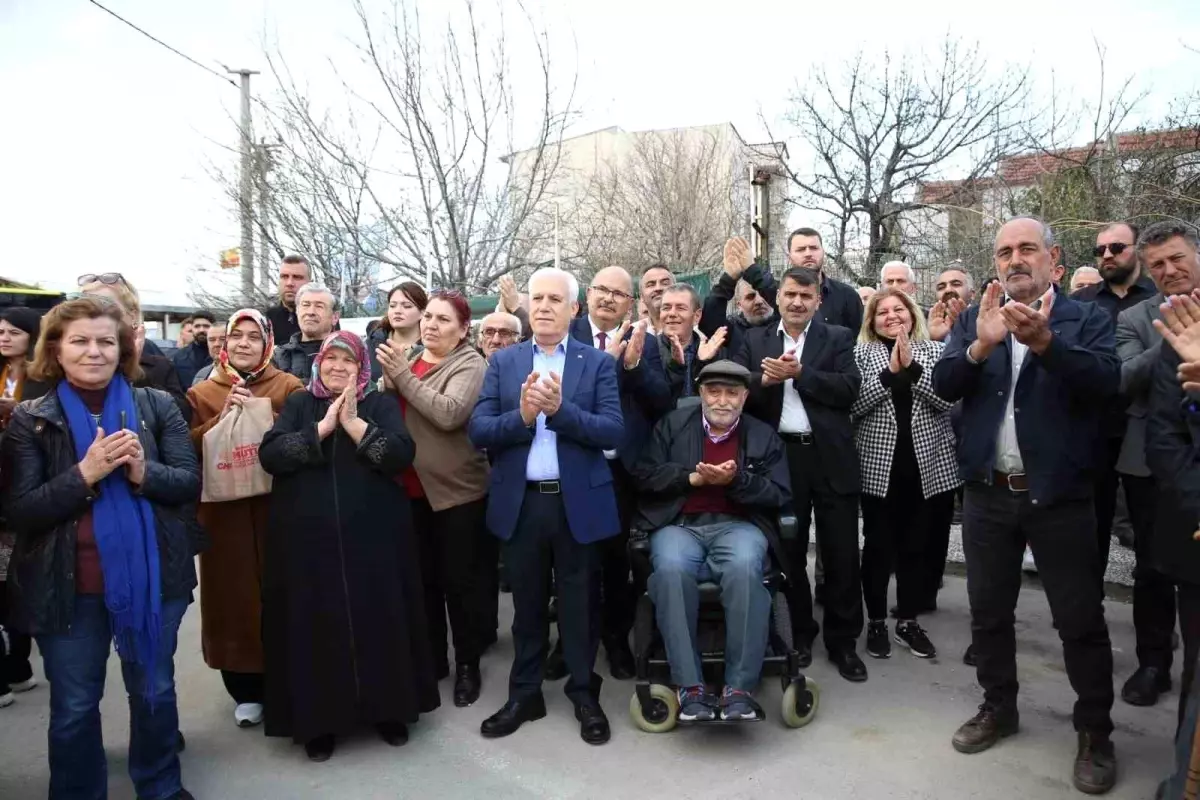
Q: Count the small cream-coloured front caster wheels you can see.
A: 2